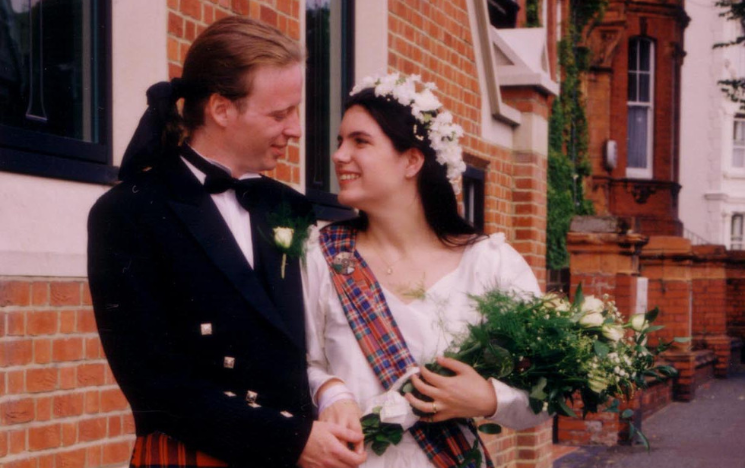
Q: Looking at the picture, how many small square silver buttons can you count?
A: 6